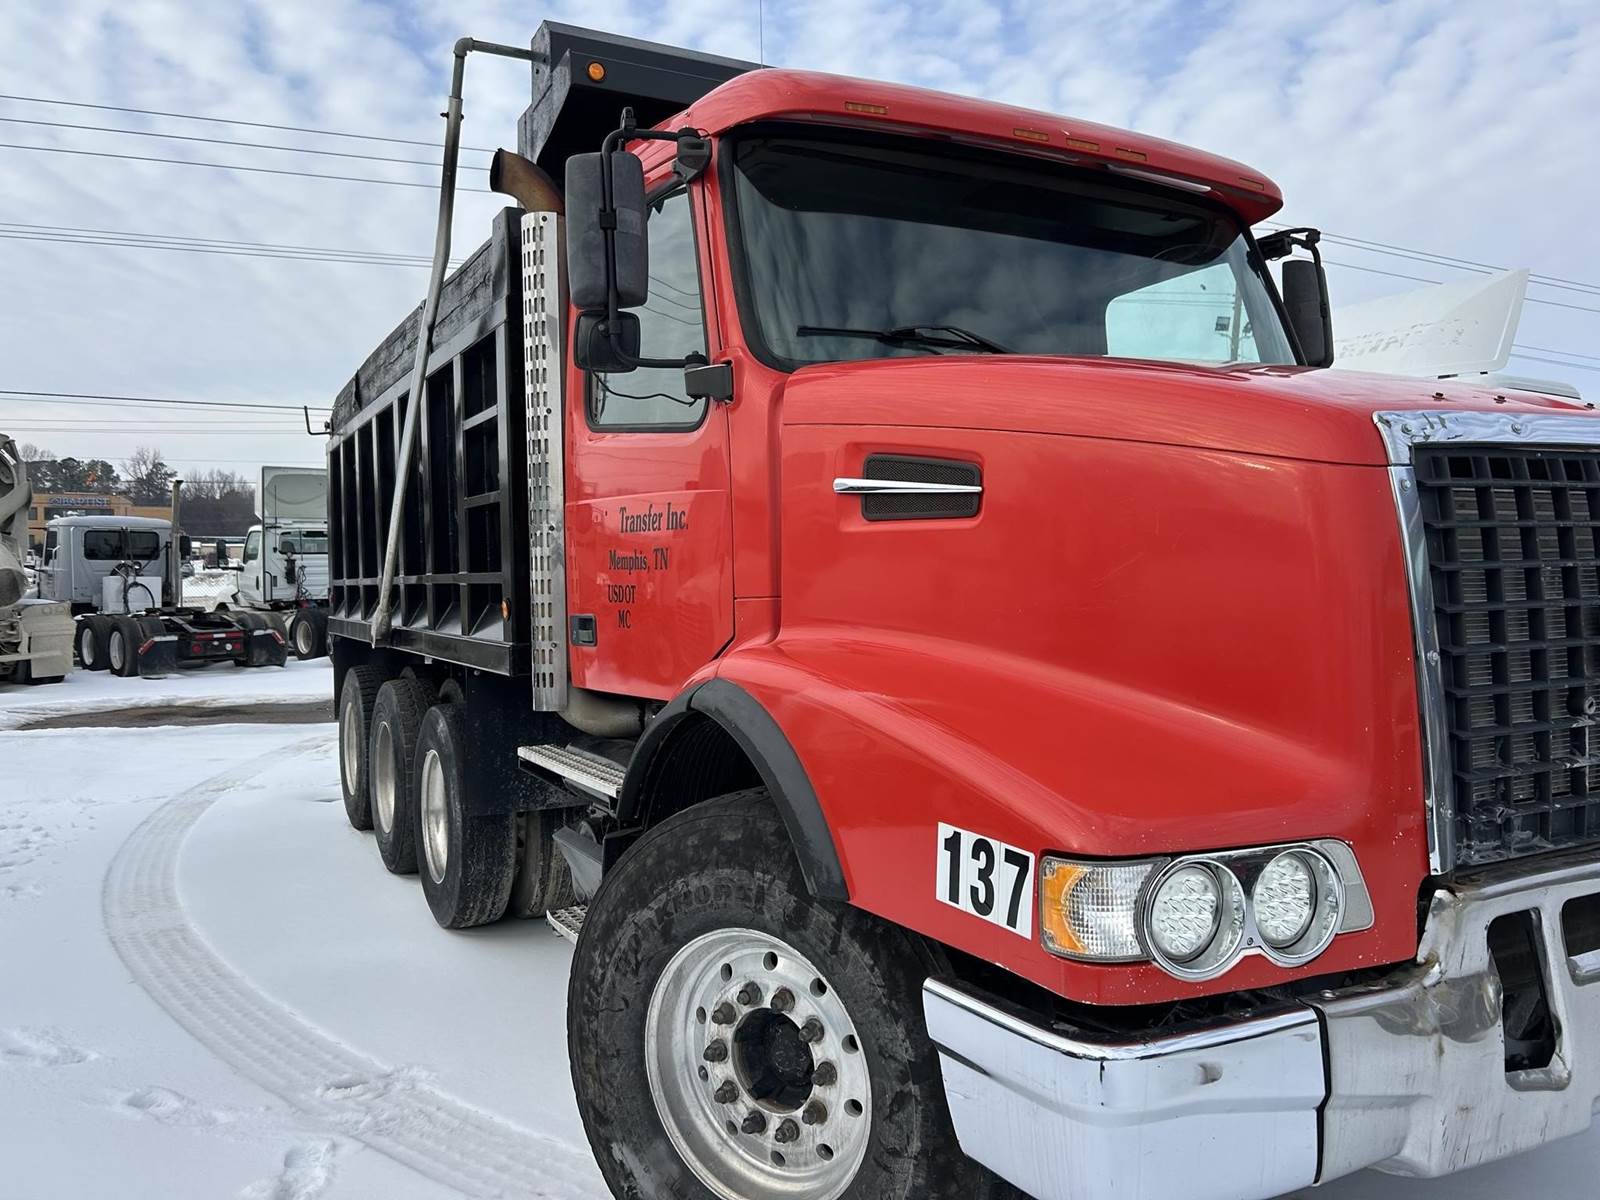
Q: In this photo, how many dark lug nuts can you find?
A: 10